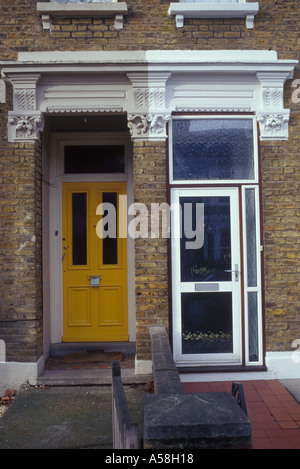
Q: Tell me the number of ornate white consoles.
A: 3